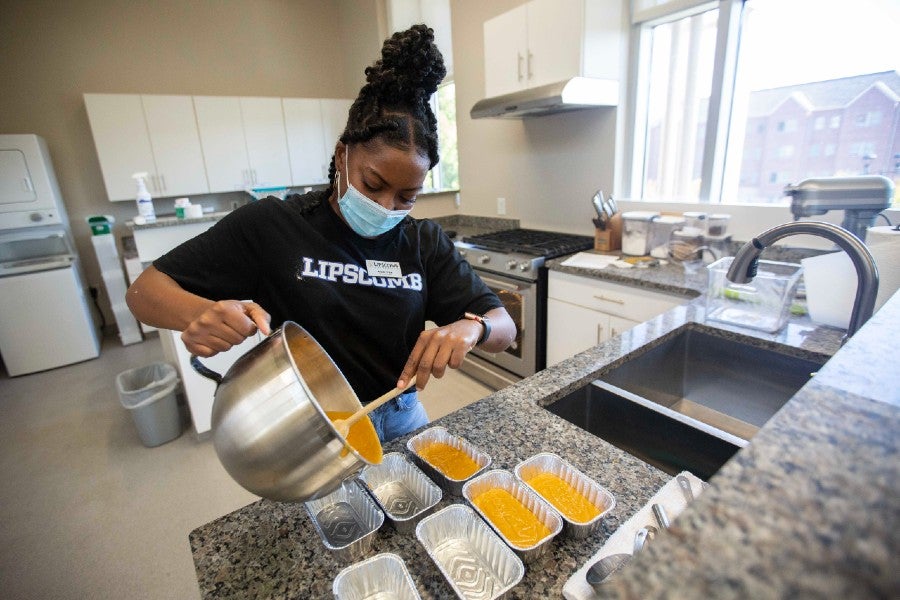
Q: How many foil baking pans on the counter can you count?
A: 7